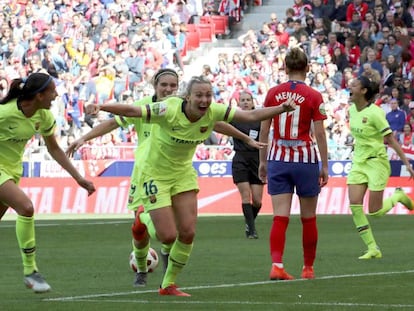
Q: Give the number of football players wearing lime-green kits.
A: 4